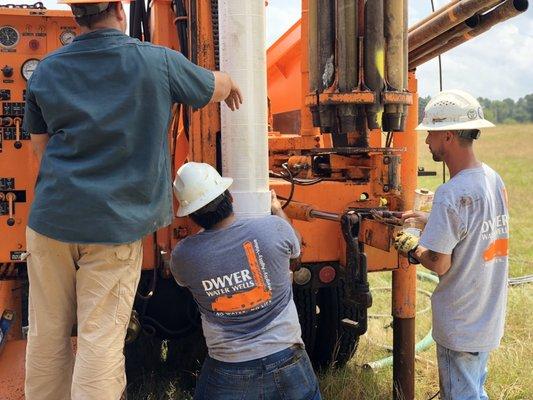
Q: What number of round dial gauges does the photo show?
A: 3